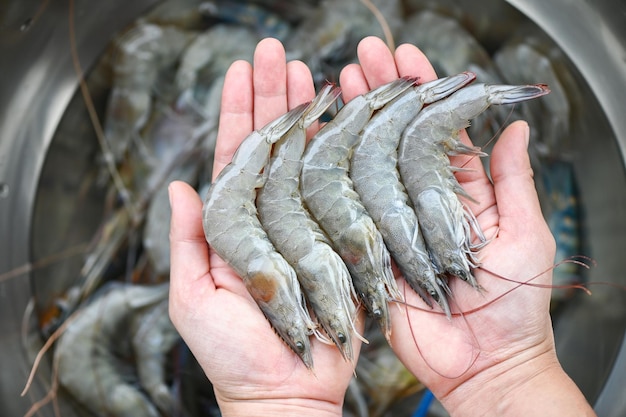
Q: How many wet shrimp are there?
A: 5